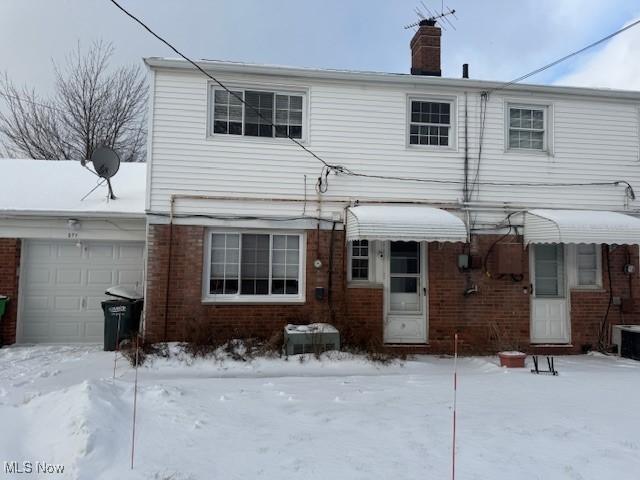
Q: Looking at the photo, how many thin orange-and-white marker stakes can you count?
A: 3